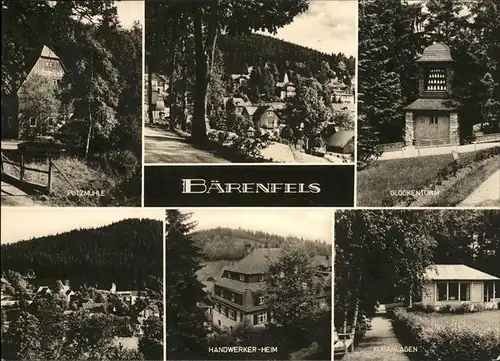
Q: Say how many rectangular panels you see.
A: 7